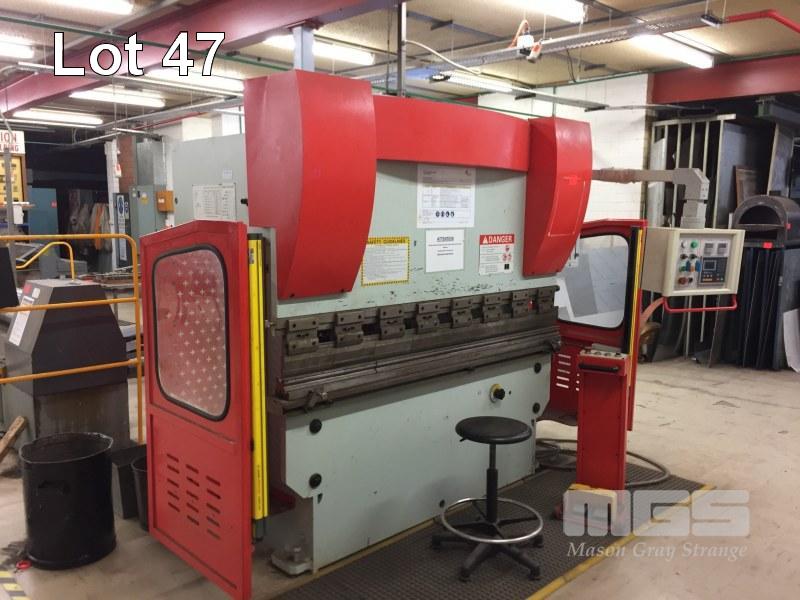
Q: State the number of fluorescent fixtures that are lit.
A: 9